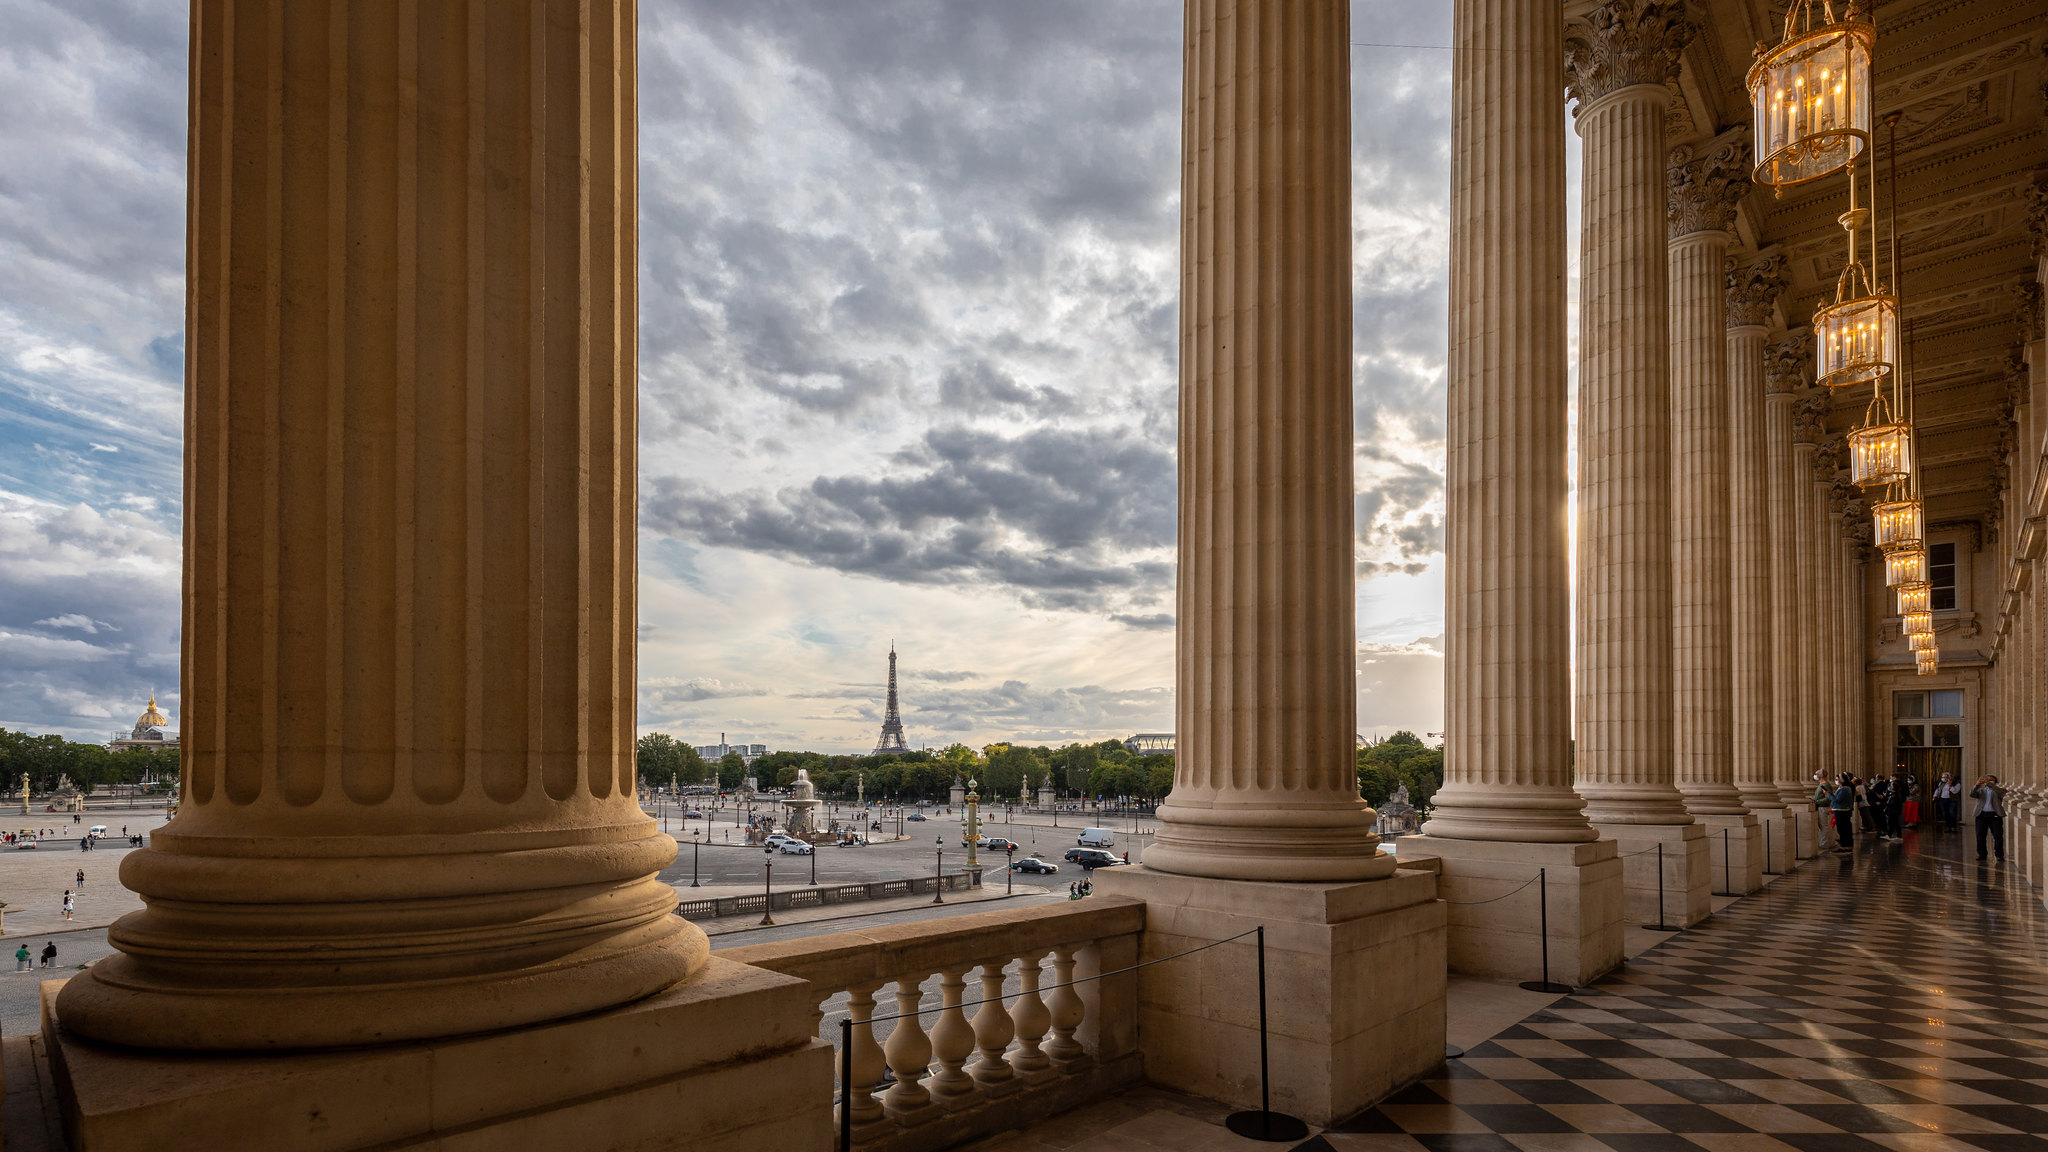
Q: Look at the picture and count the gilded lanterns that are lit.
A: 10